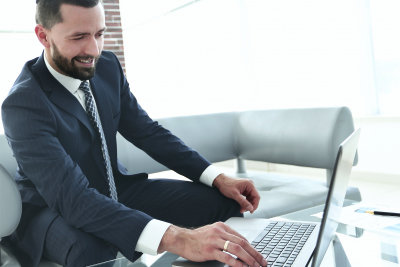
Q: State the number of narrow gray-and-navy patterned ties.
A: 1